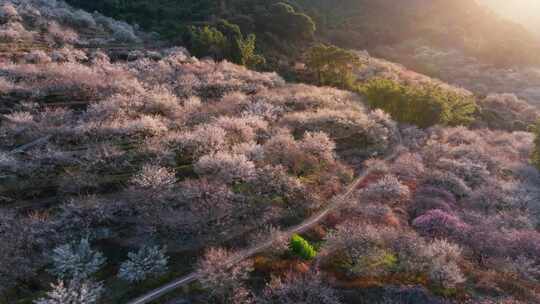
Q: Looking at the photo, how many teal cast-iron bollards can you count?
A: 0